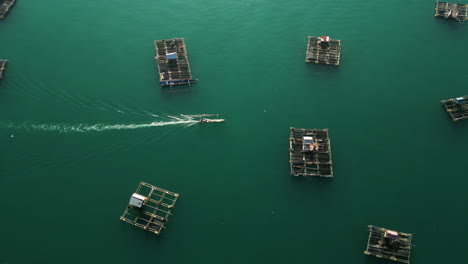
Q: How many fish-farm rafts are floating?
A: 9